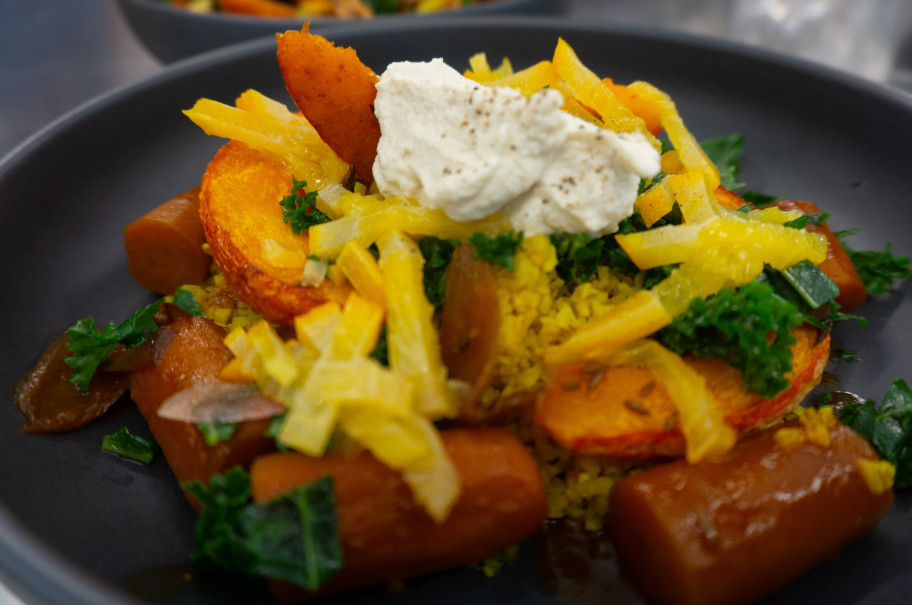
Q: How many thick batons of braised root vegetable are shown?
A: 5